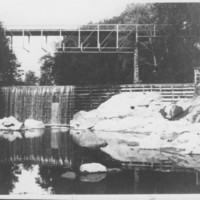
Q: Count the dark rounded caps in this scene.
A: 0